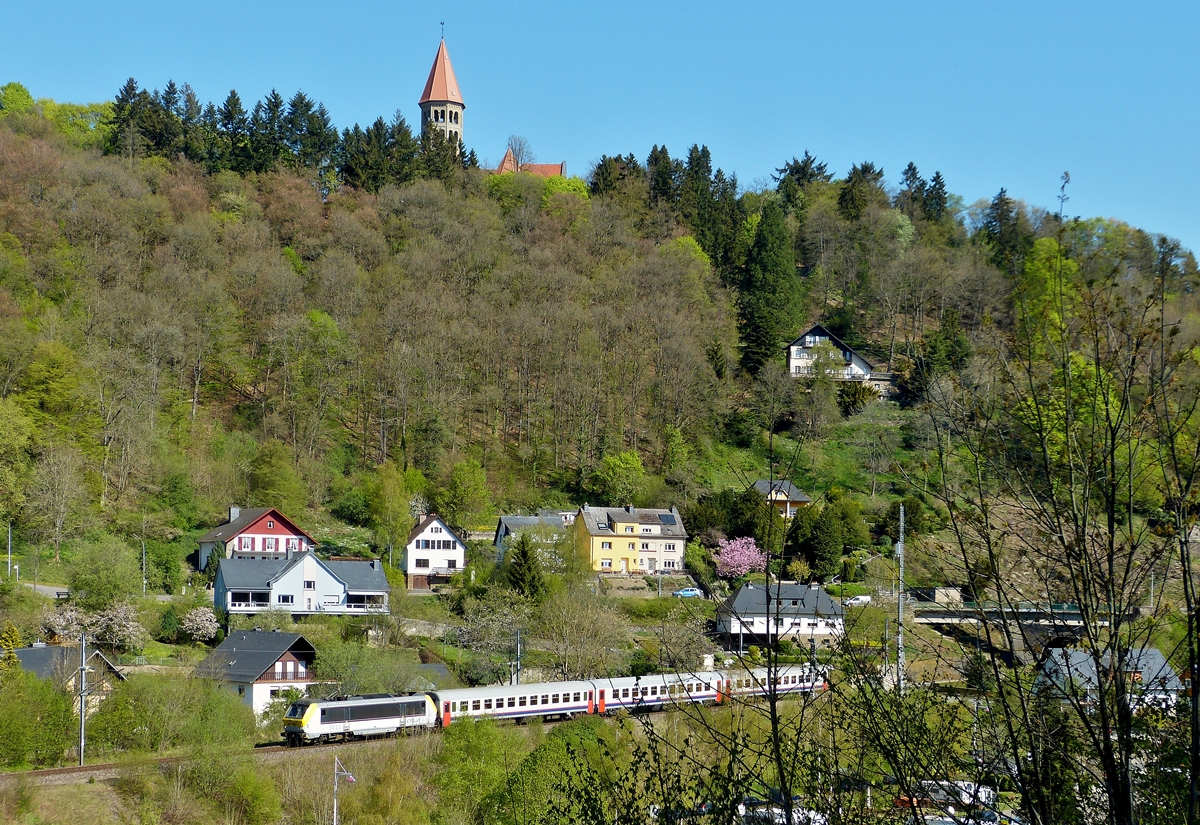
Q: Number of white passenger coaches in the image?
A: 3